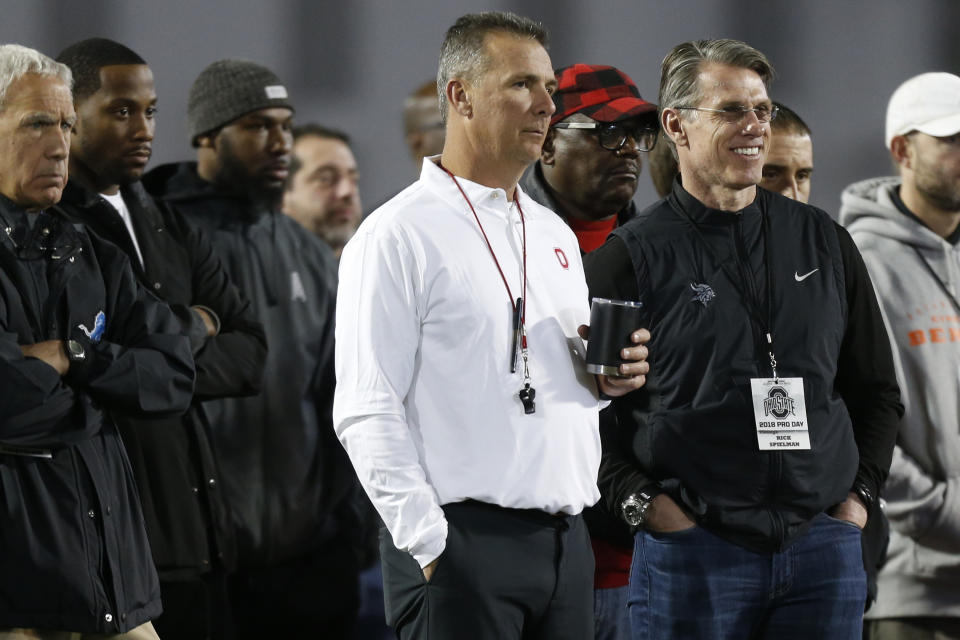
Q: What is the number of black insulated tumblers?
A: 1